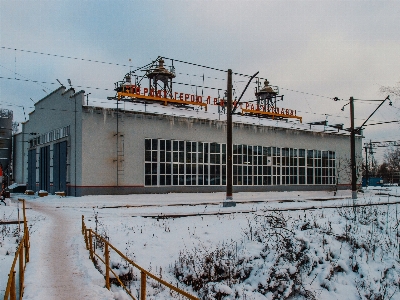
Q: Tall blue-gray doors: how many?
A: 3